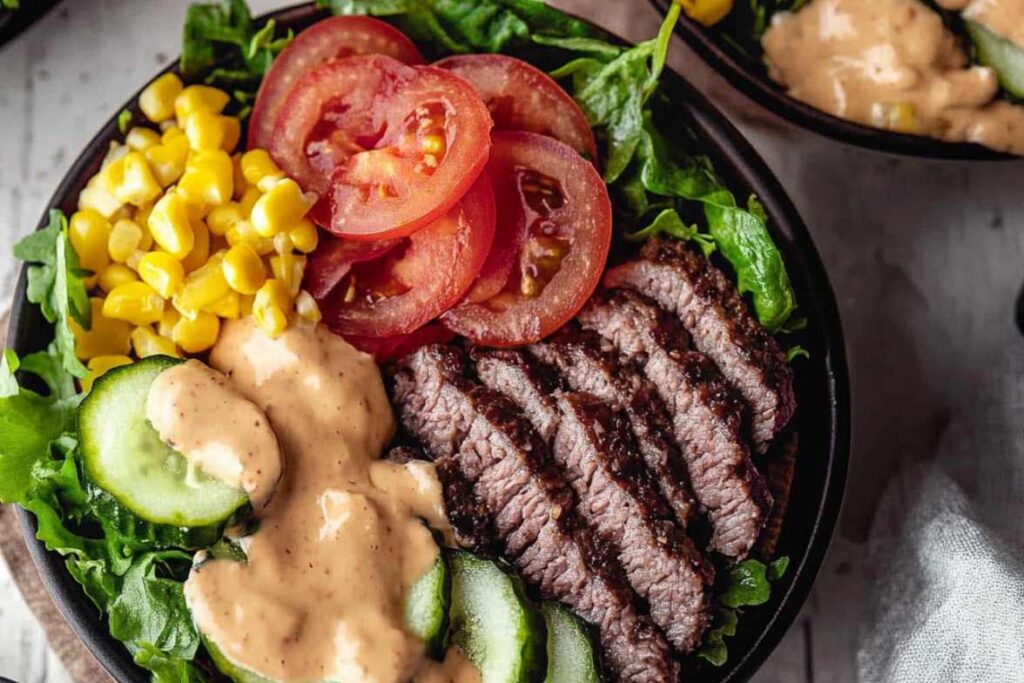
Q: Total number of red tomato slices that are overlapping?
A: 5